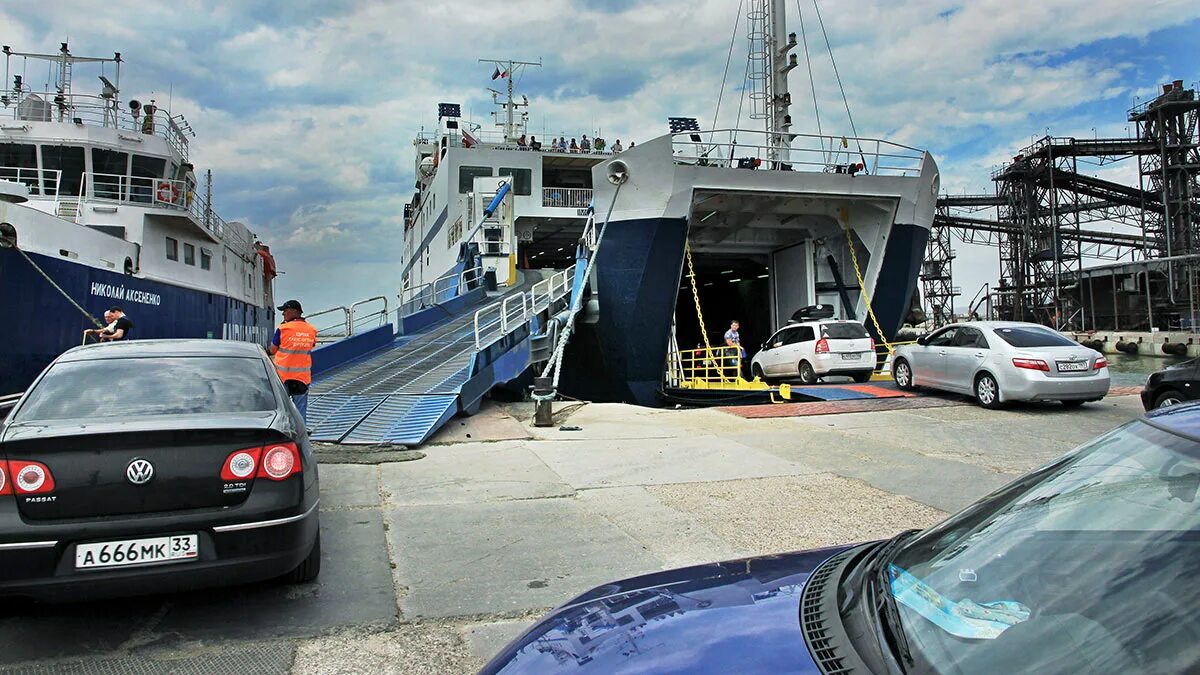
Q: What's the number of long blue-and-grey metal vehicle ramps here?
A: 1